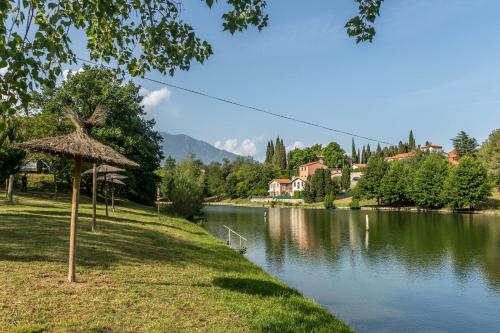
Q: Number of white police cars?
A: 0